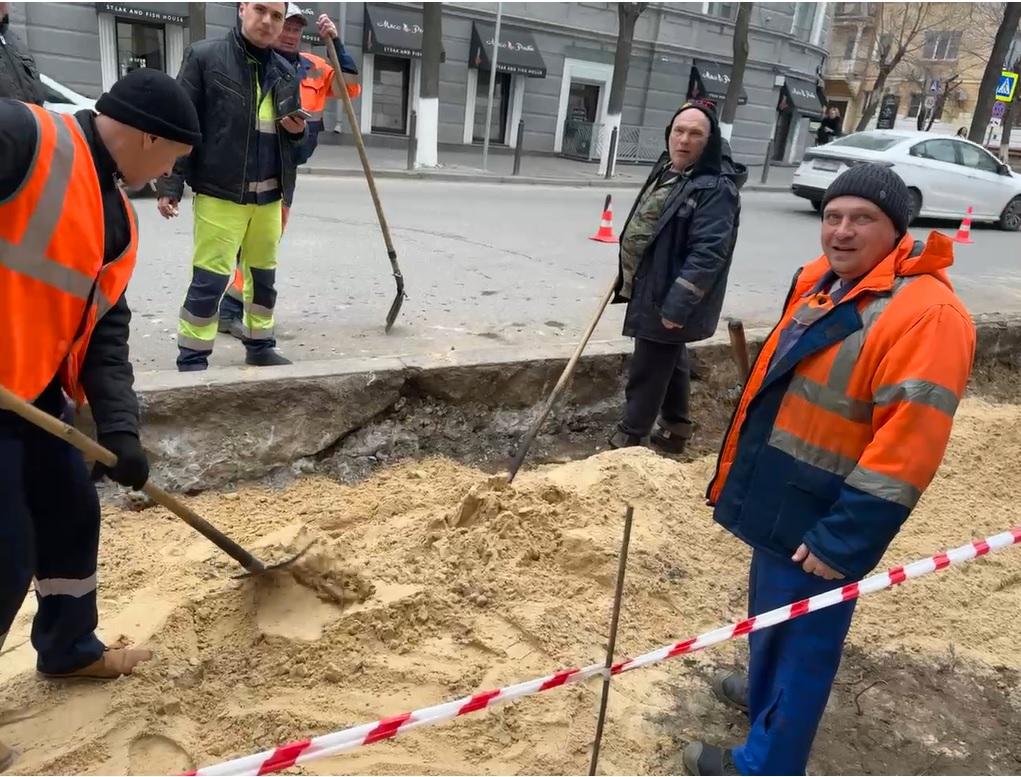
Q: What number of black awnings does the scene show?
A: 6